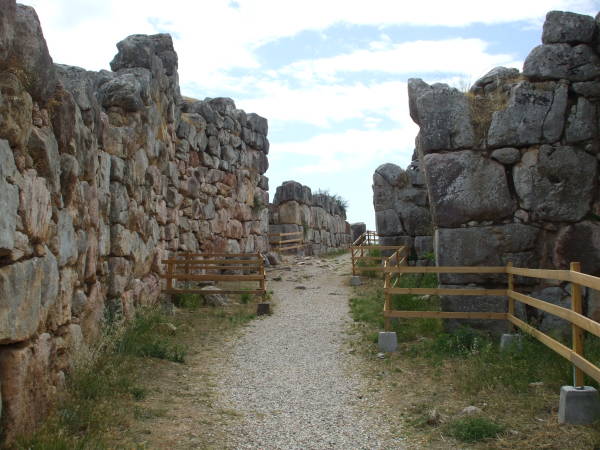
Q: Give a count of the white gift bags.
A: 0